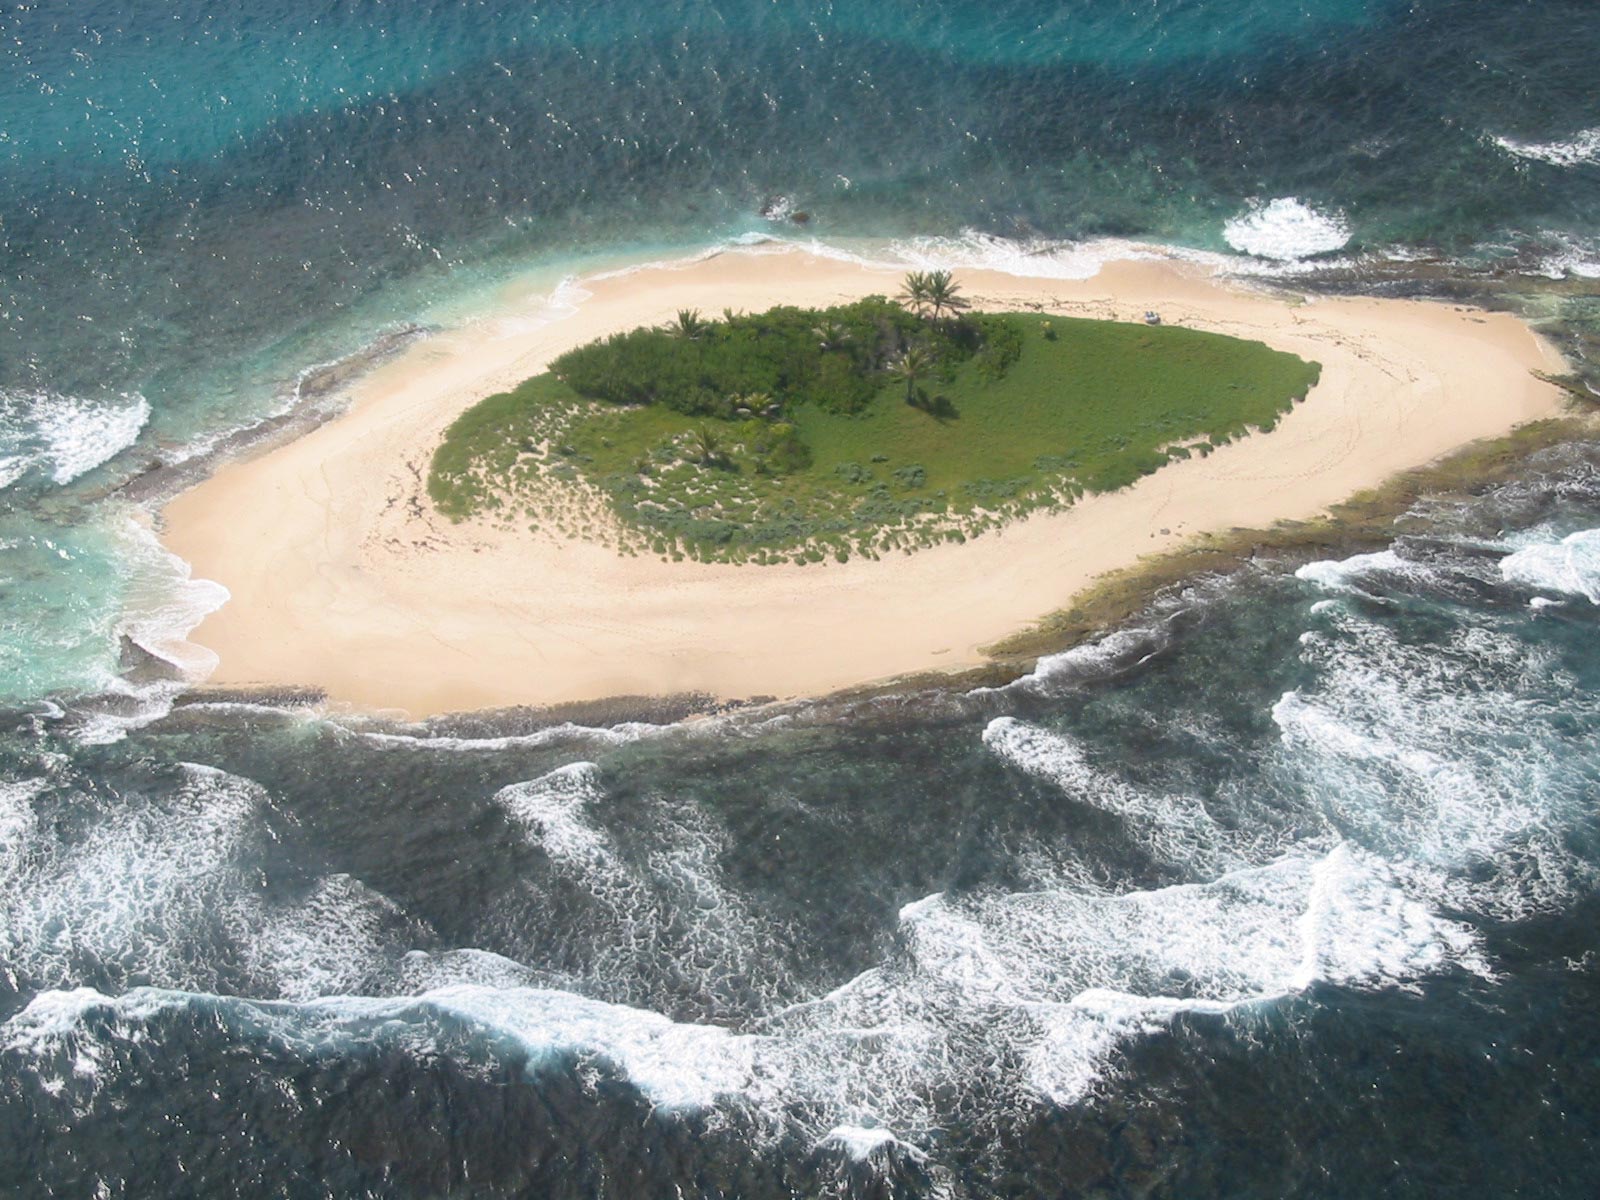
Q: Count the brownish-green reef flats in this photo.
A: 1